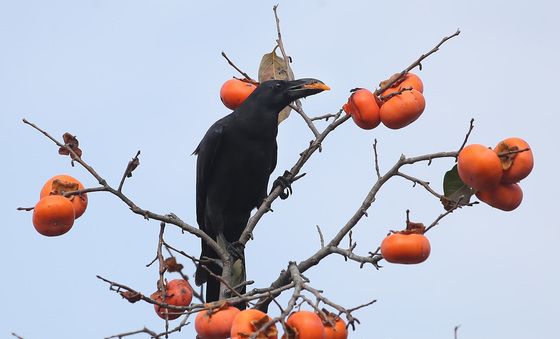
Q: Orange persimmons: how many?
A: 15